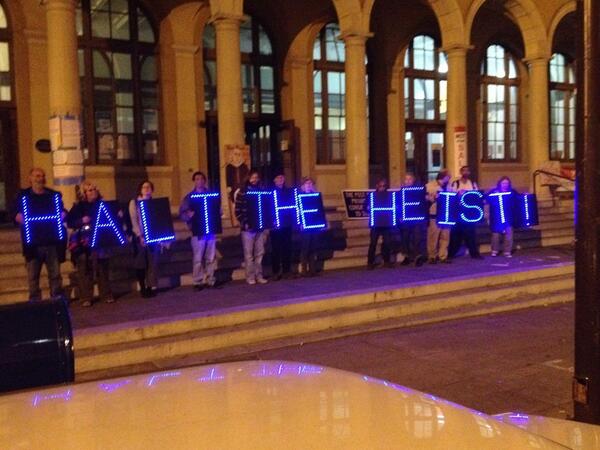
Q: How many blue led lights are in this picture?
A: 13